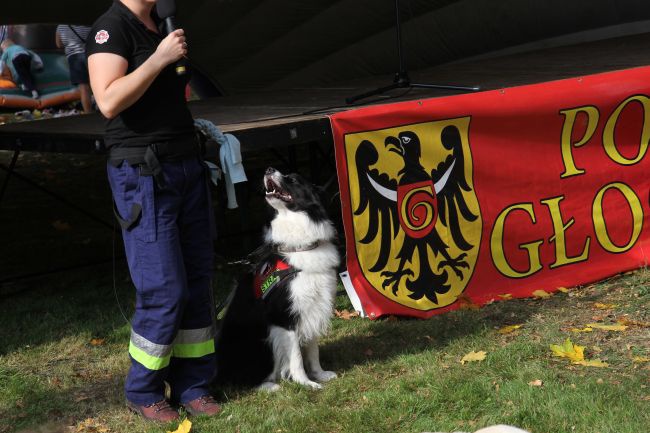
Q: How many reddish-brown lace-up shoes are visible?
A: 2